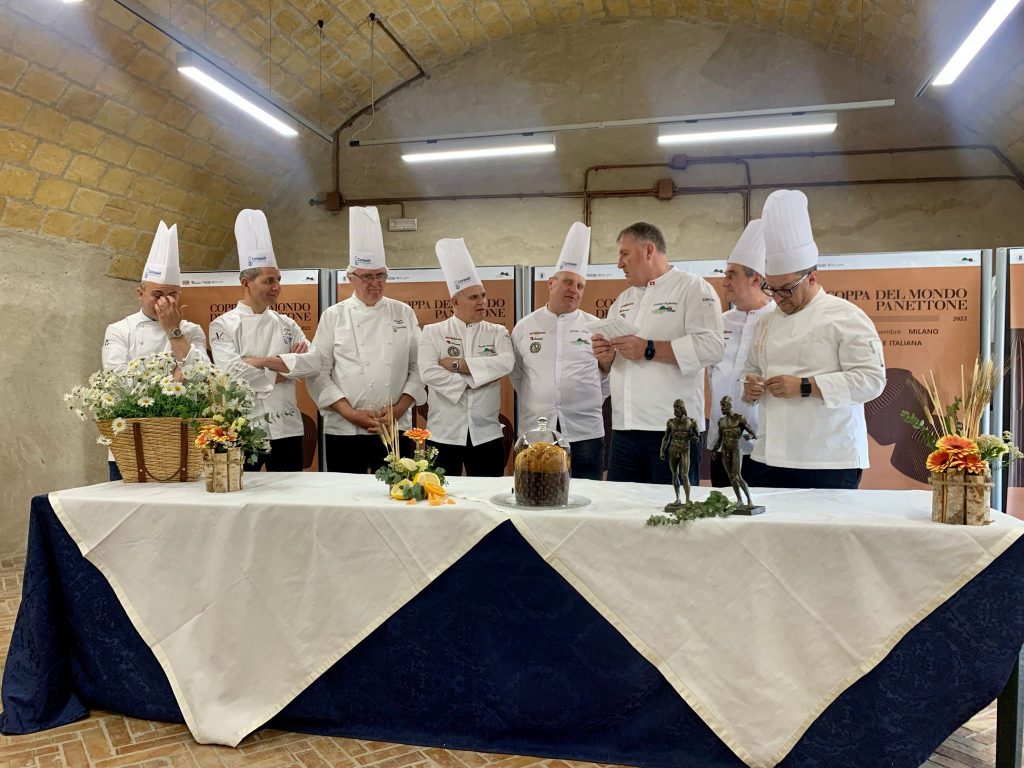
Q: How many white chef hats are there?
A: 7